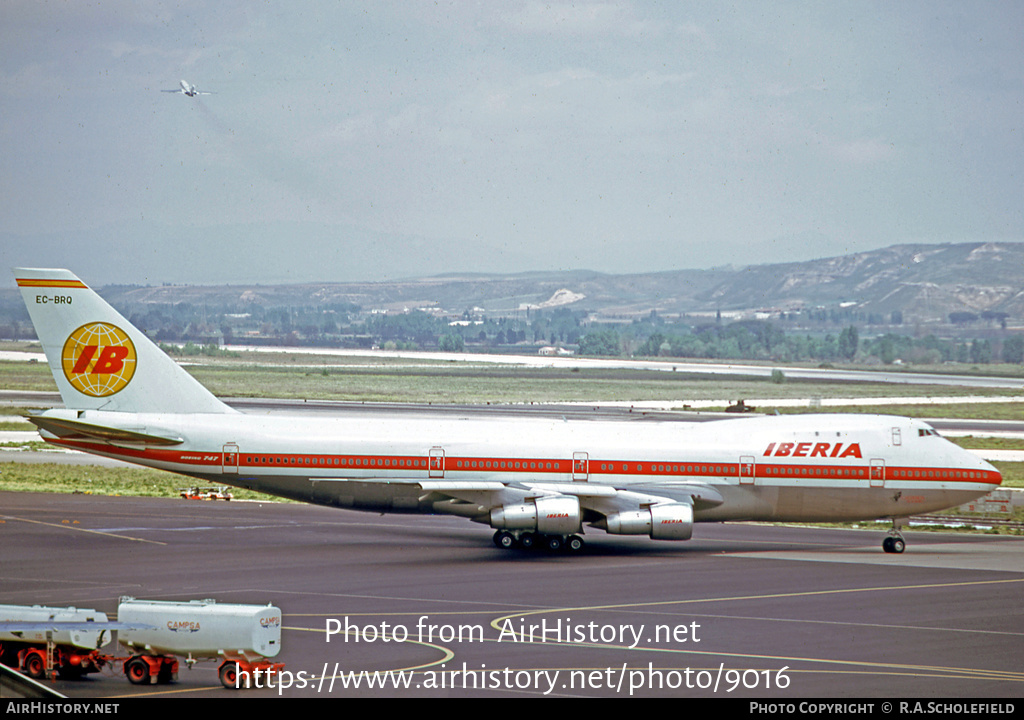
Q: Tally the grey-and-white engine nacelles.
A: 2